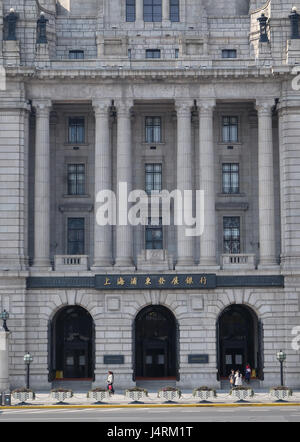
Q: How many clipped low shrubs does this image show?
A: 8